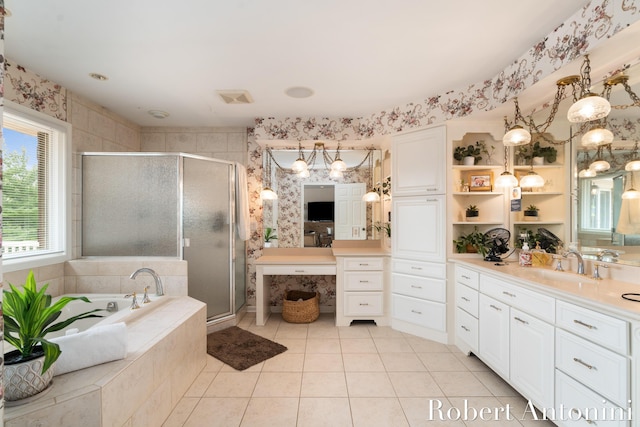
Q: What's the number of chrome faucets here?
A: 2